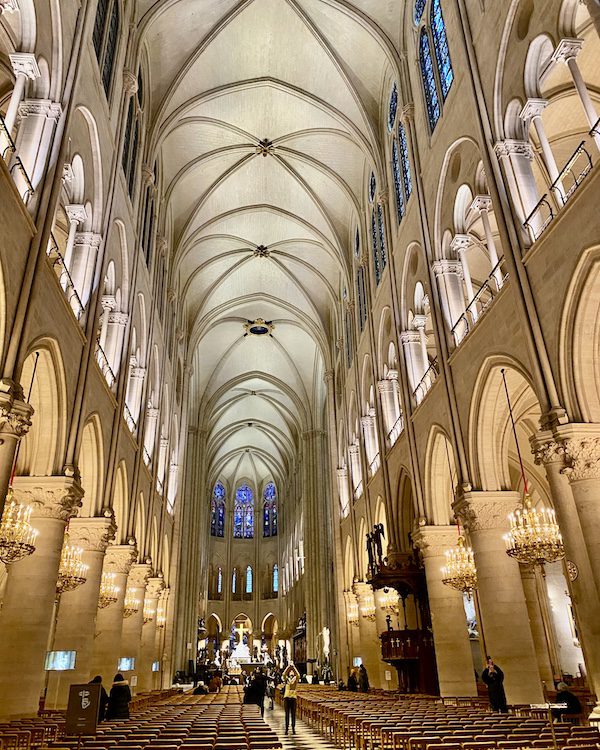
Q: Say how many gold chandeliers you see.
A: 11